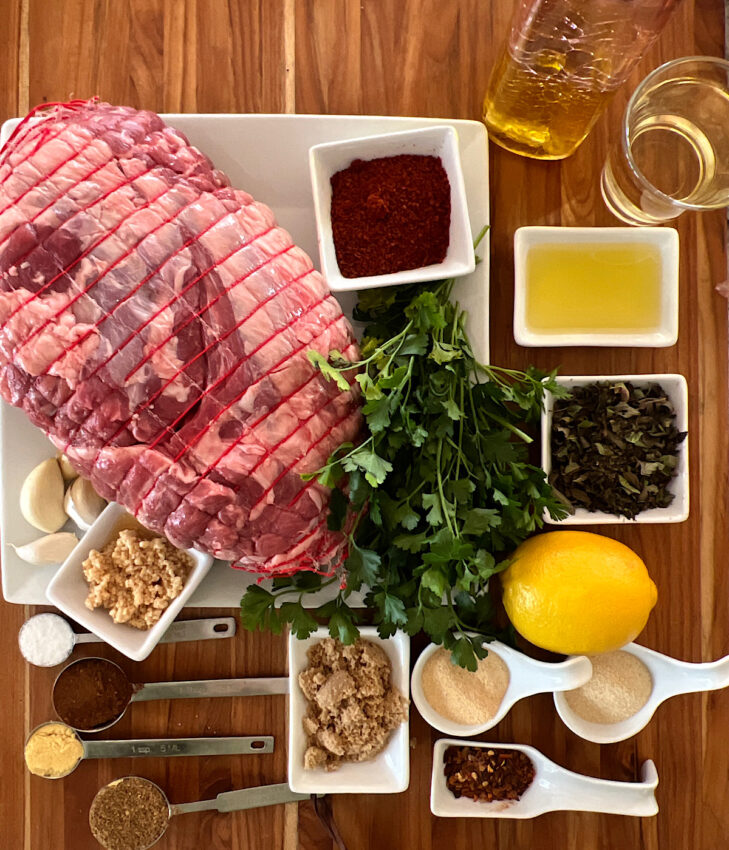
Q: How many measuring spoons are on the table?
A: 4